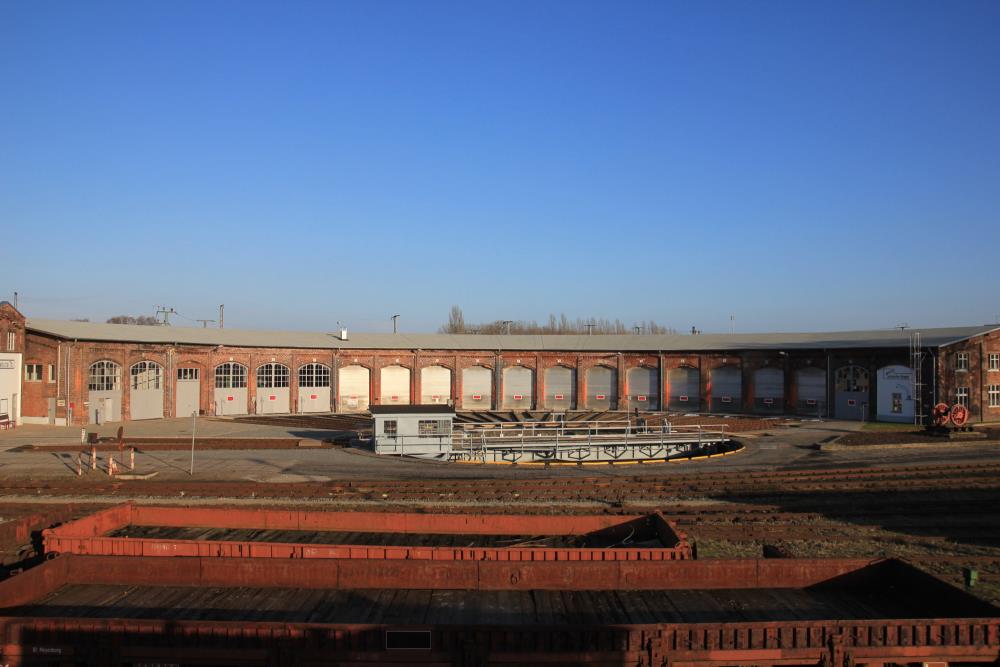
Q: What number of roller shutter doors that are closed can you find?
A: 12